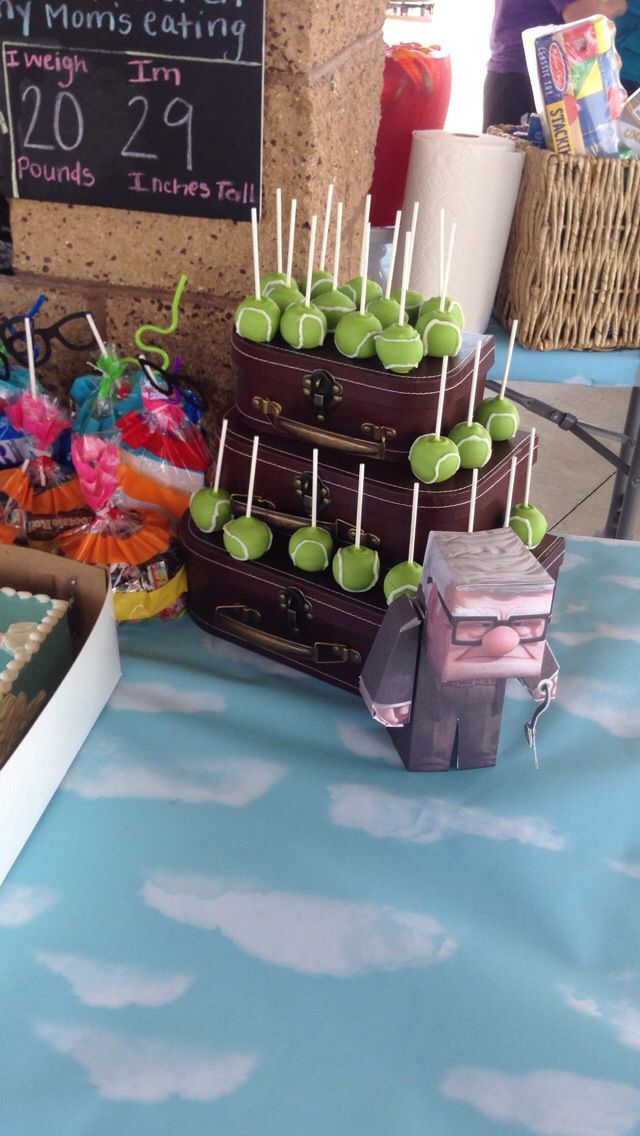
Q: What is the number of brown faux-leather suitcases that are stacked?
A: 3